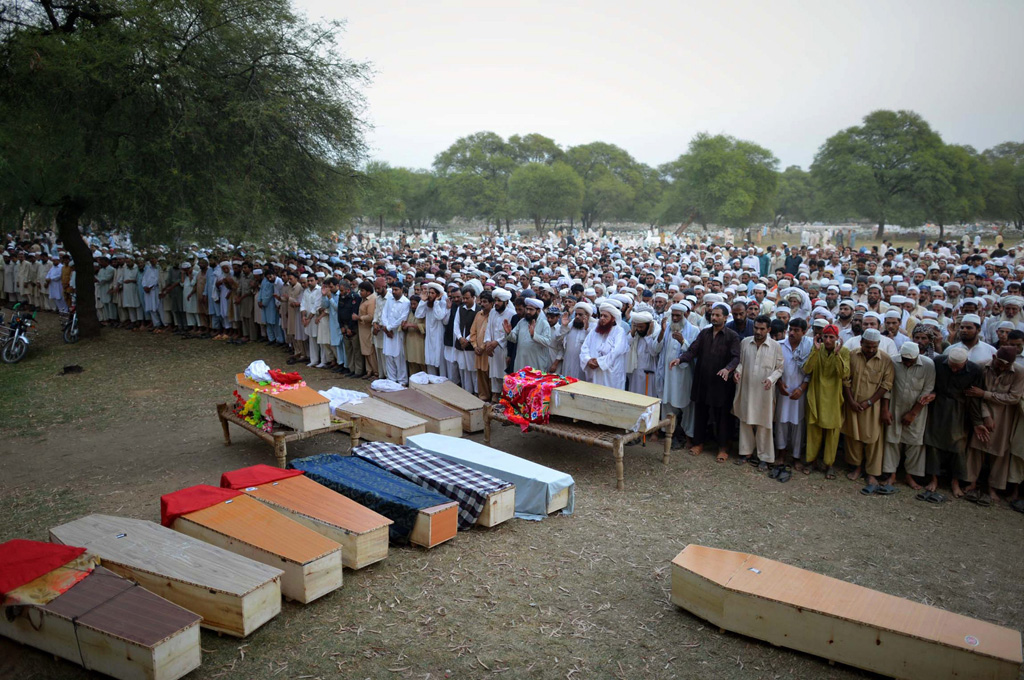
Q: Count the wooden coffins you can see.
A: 13